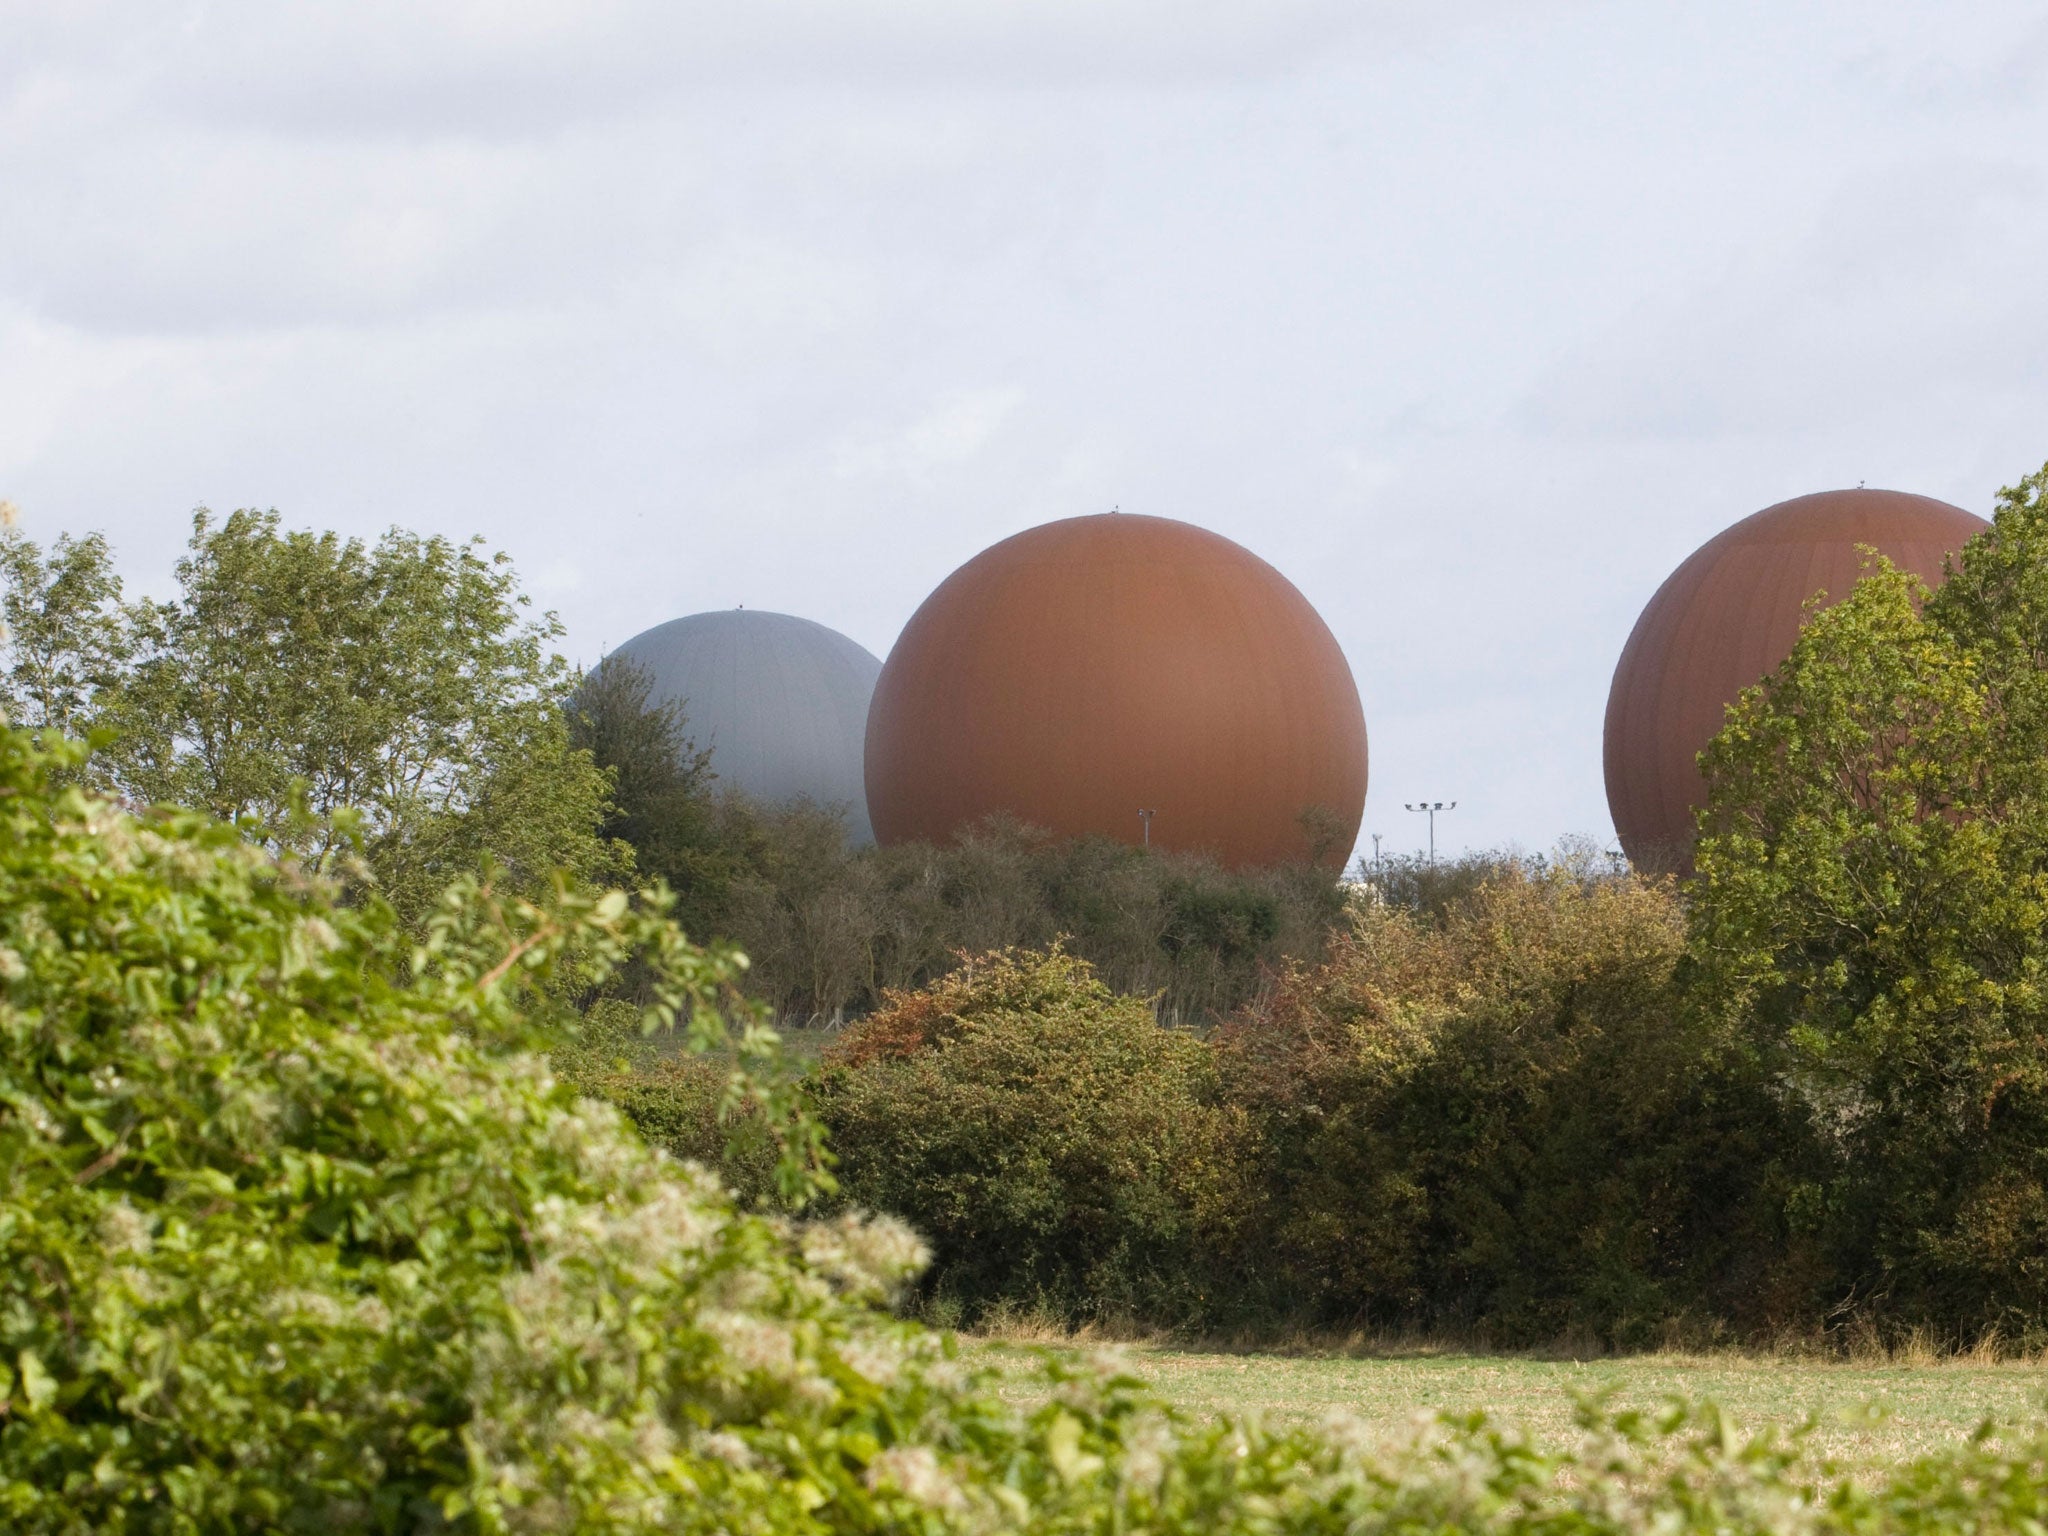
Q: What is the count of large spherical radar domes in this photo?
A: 3